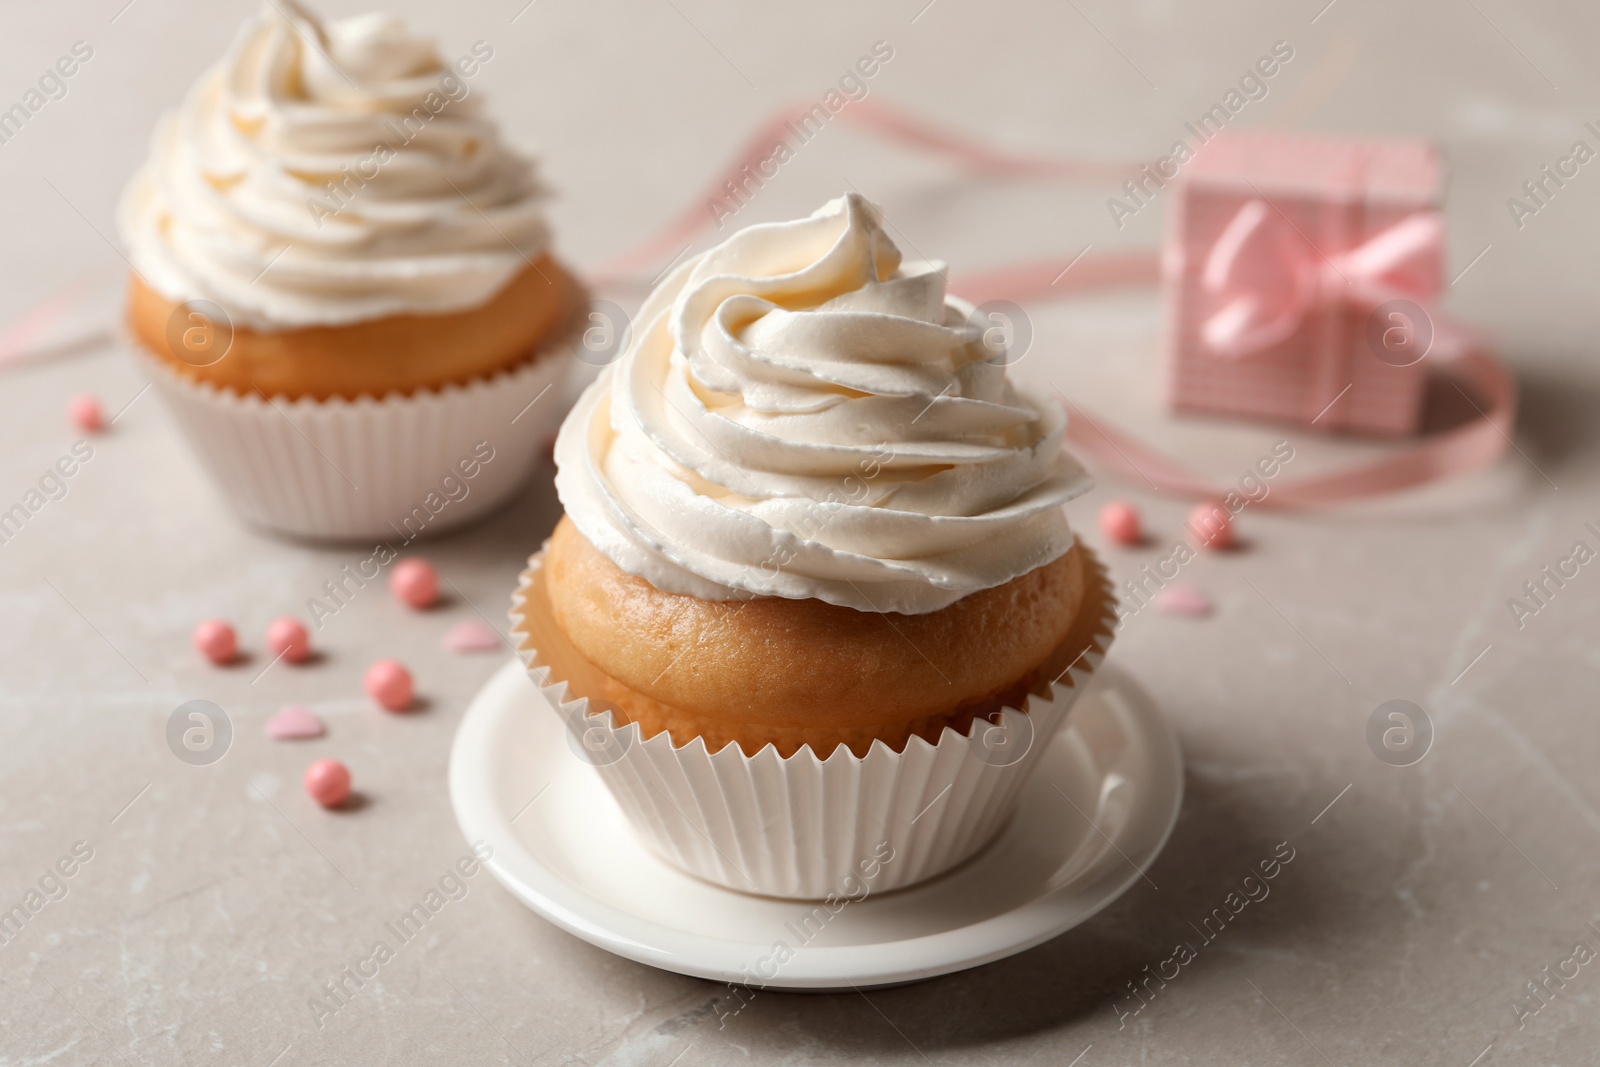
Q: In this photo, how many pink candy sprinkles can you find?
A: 11